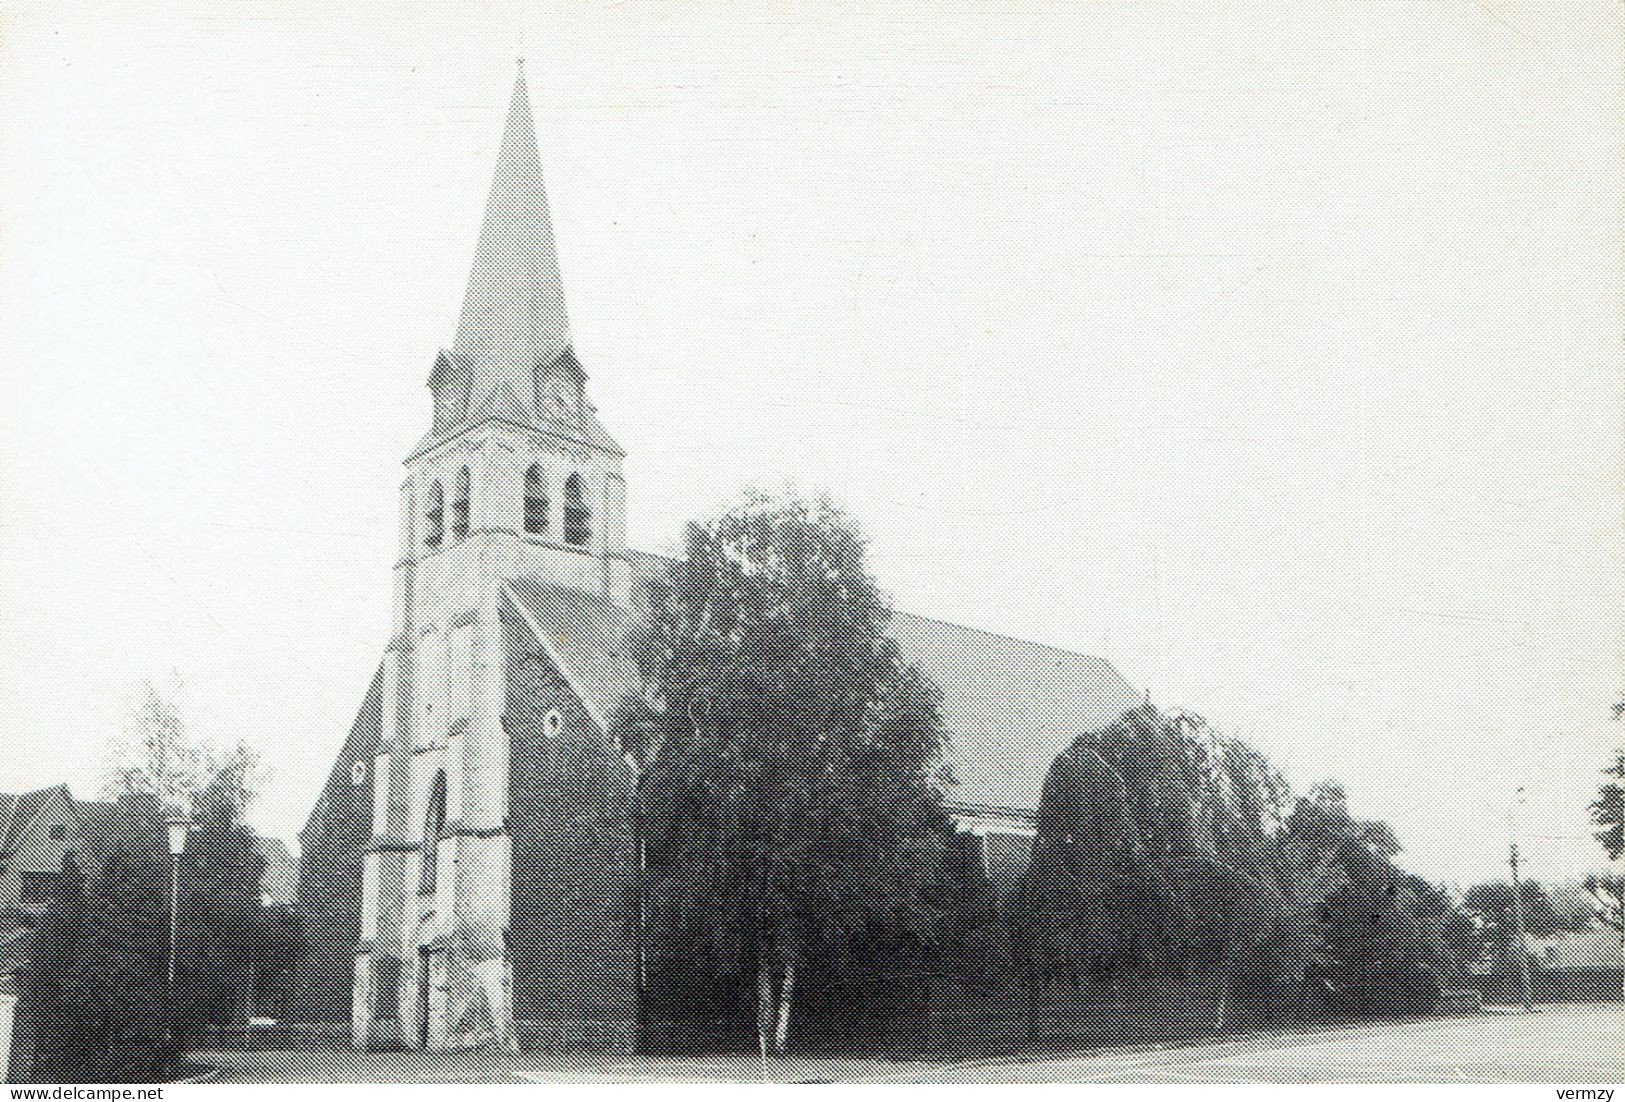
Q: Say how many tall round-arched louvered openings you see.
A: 4